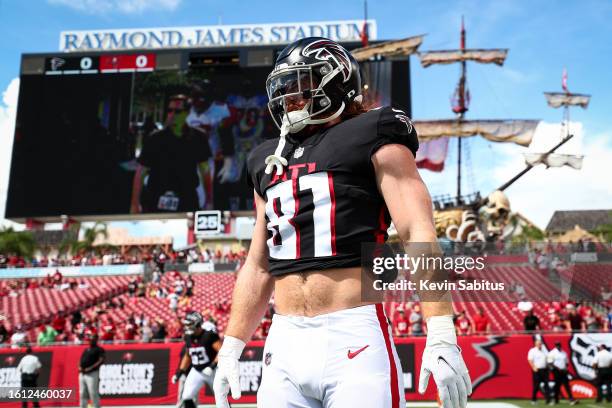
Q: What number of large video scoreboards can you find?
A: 1